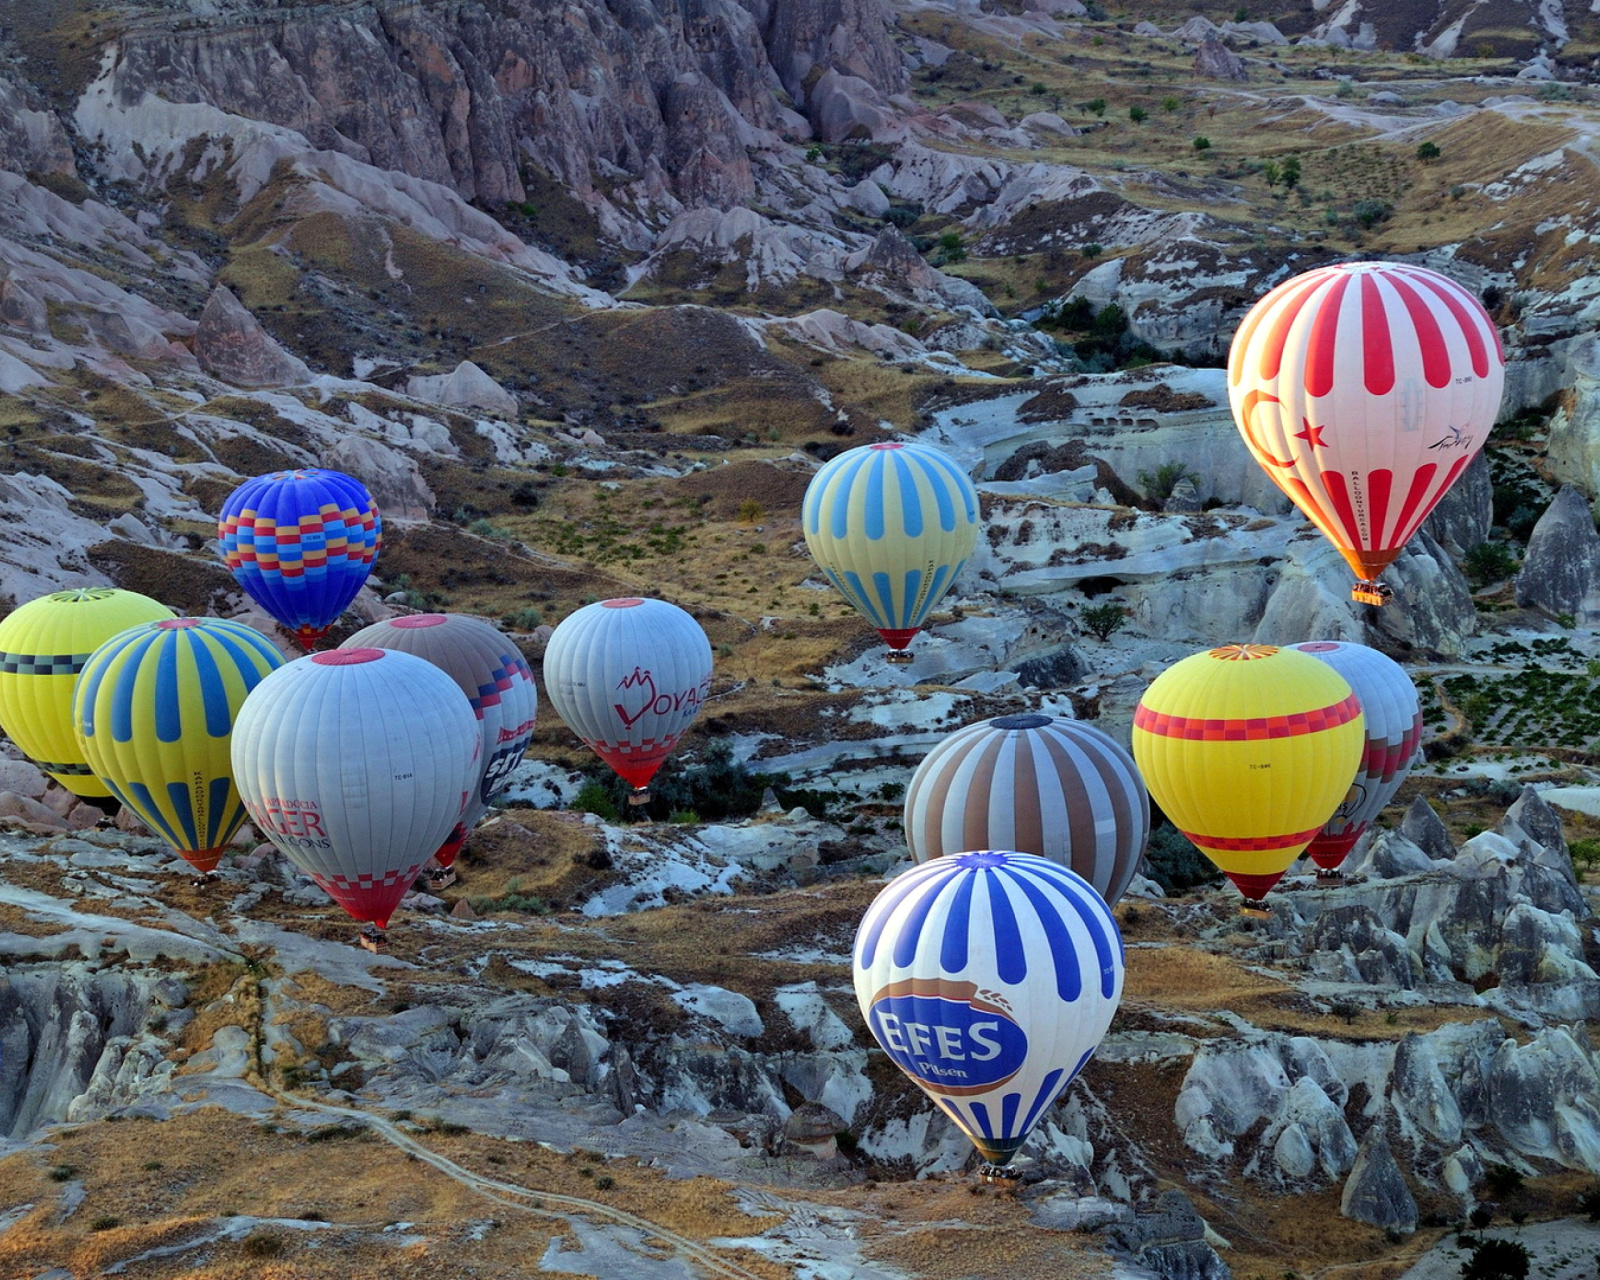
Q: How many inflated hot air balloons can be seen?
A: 12